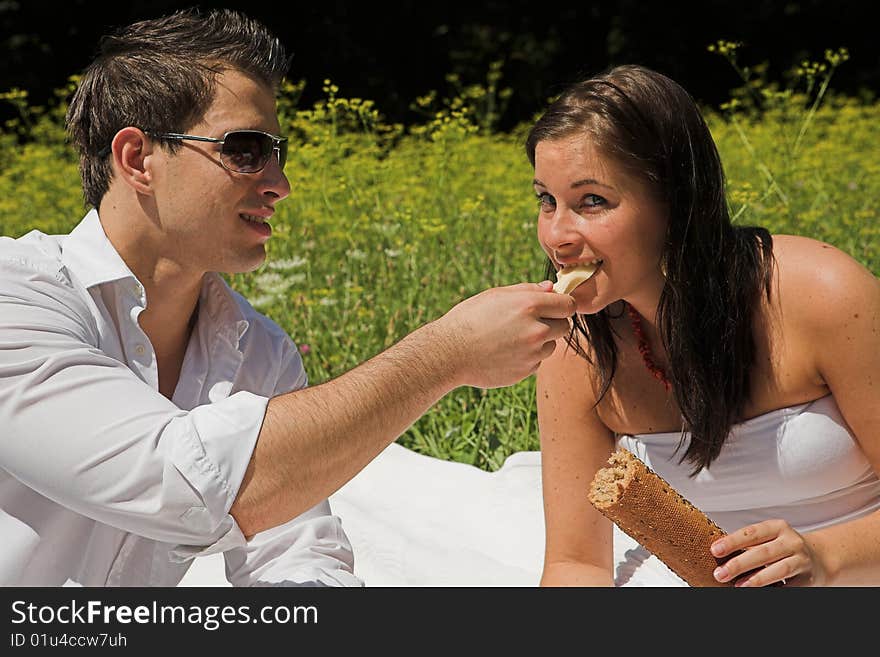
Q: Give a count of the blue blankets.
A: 0